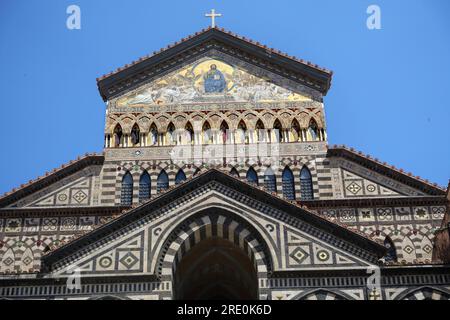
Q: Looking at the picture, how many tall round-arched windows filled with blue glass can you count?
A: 8